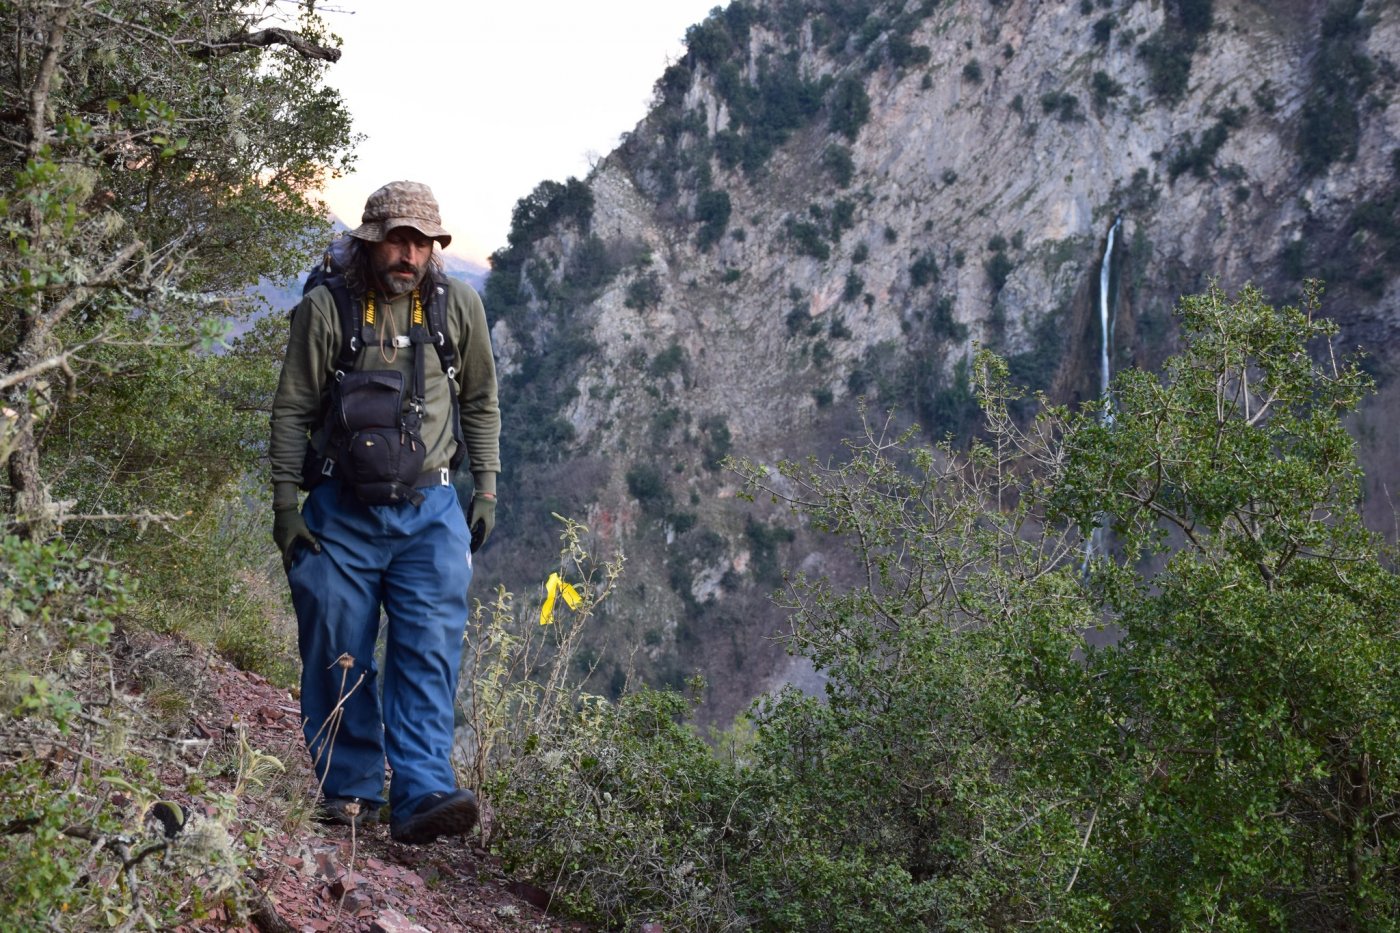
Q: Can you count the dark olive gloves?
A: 2